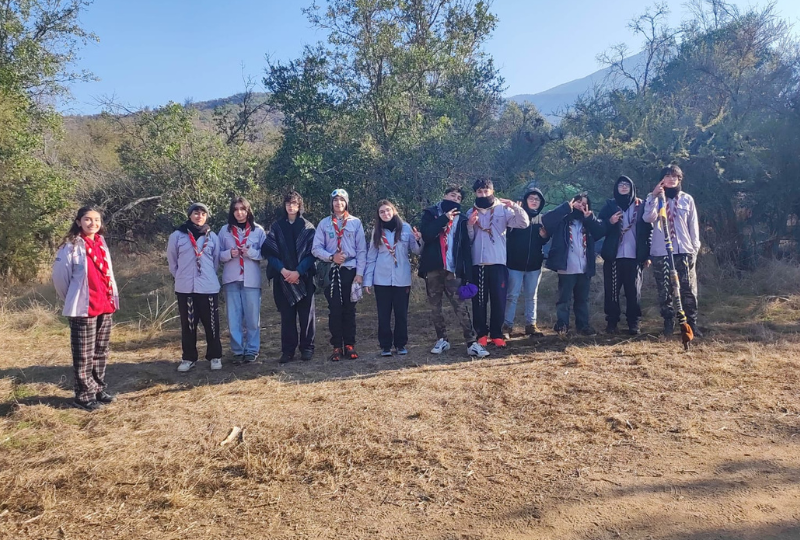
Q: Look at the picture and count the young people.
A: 12